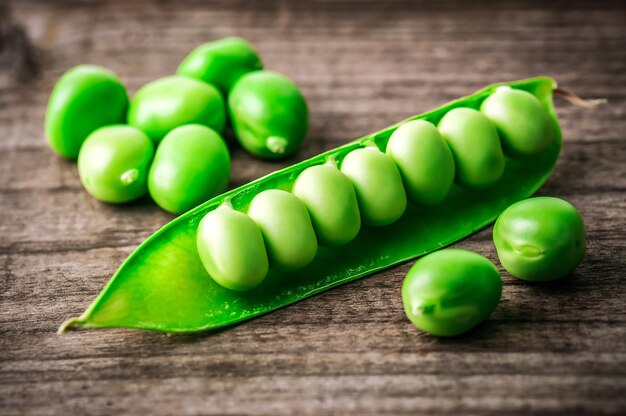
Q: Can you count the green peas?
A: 15